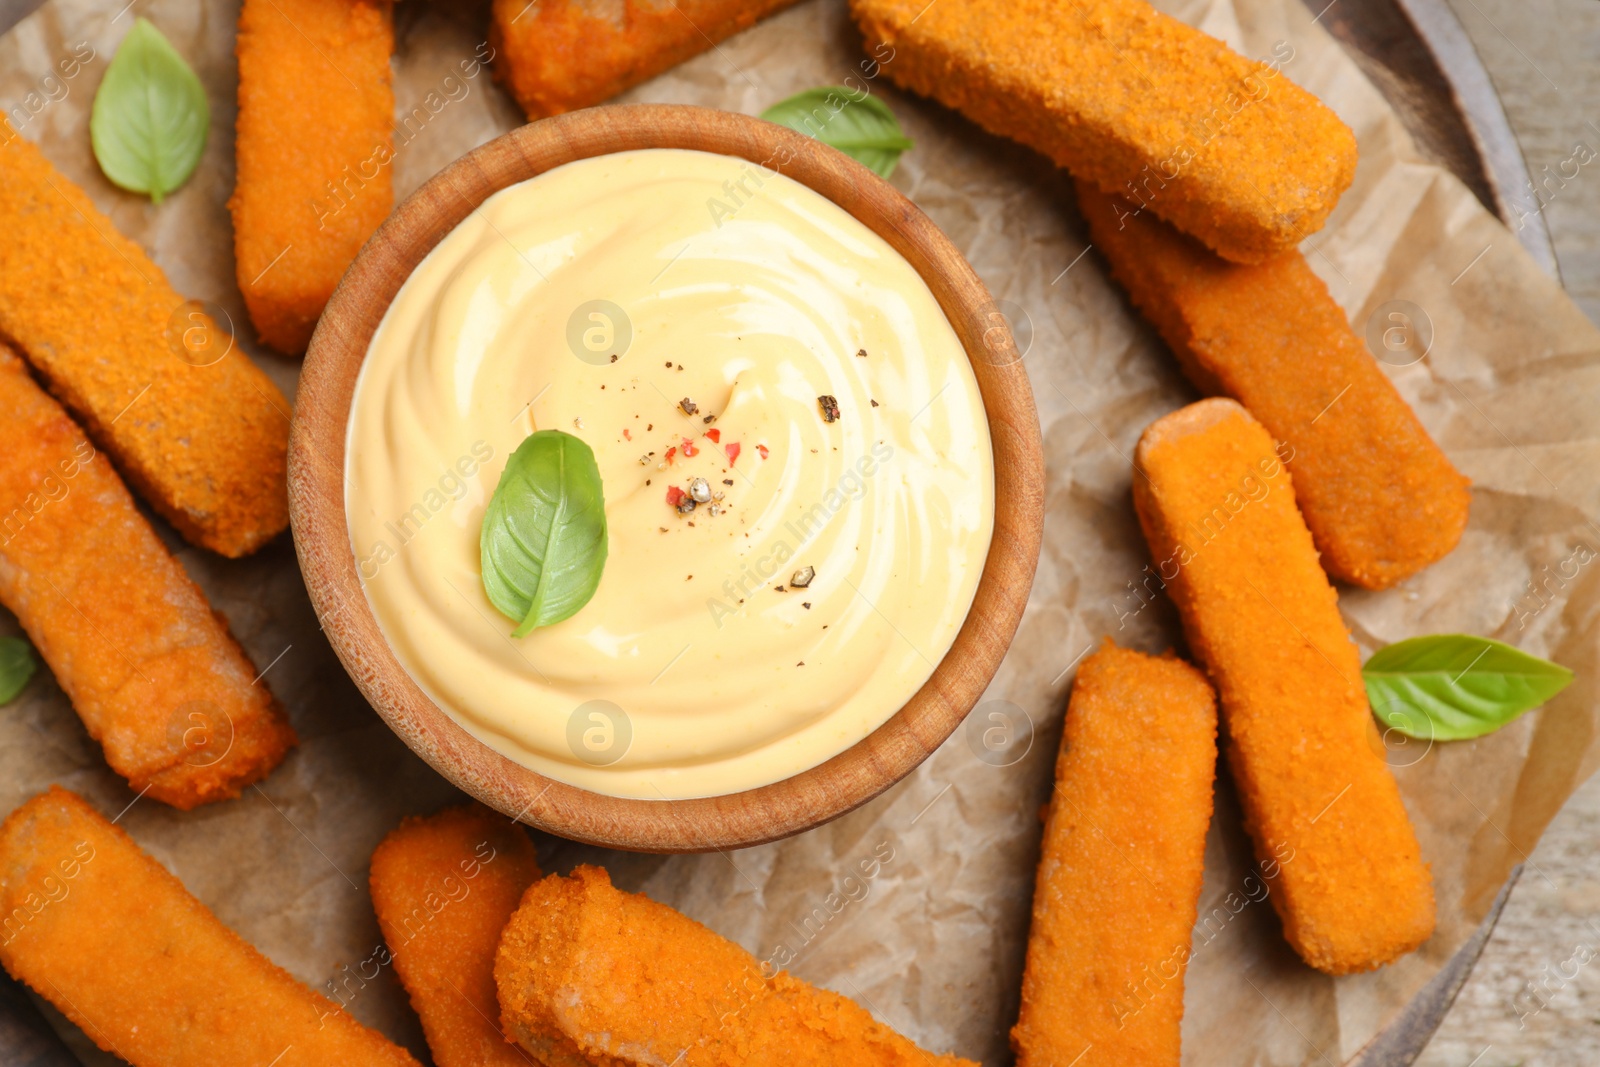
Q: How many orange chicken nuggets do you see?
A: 11